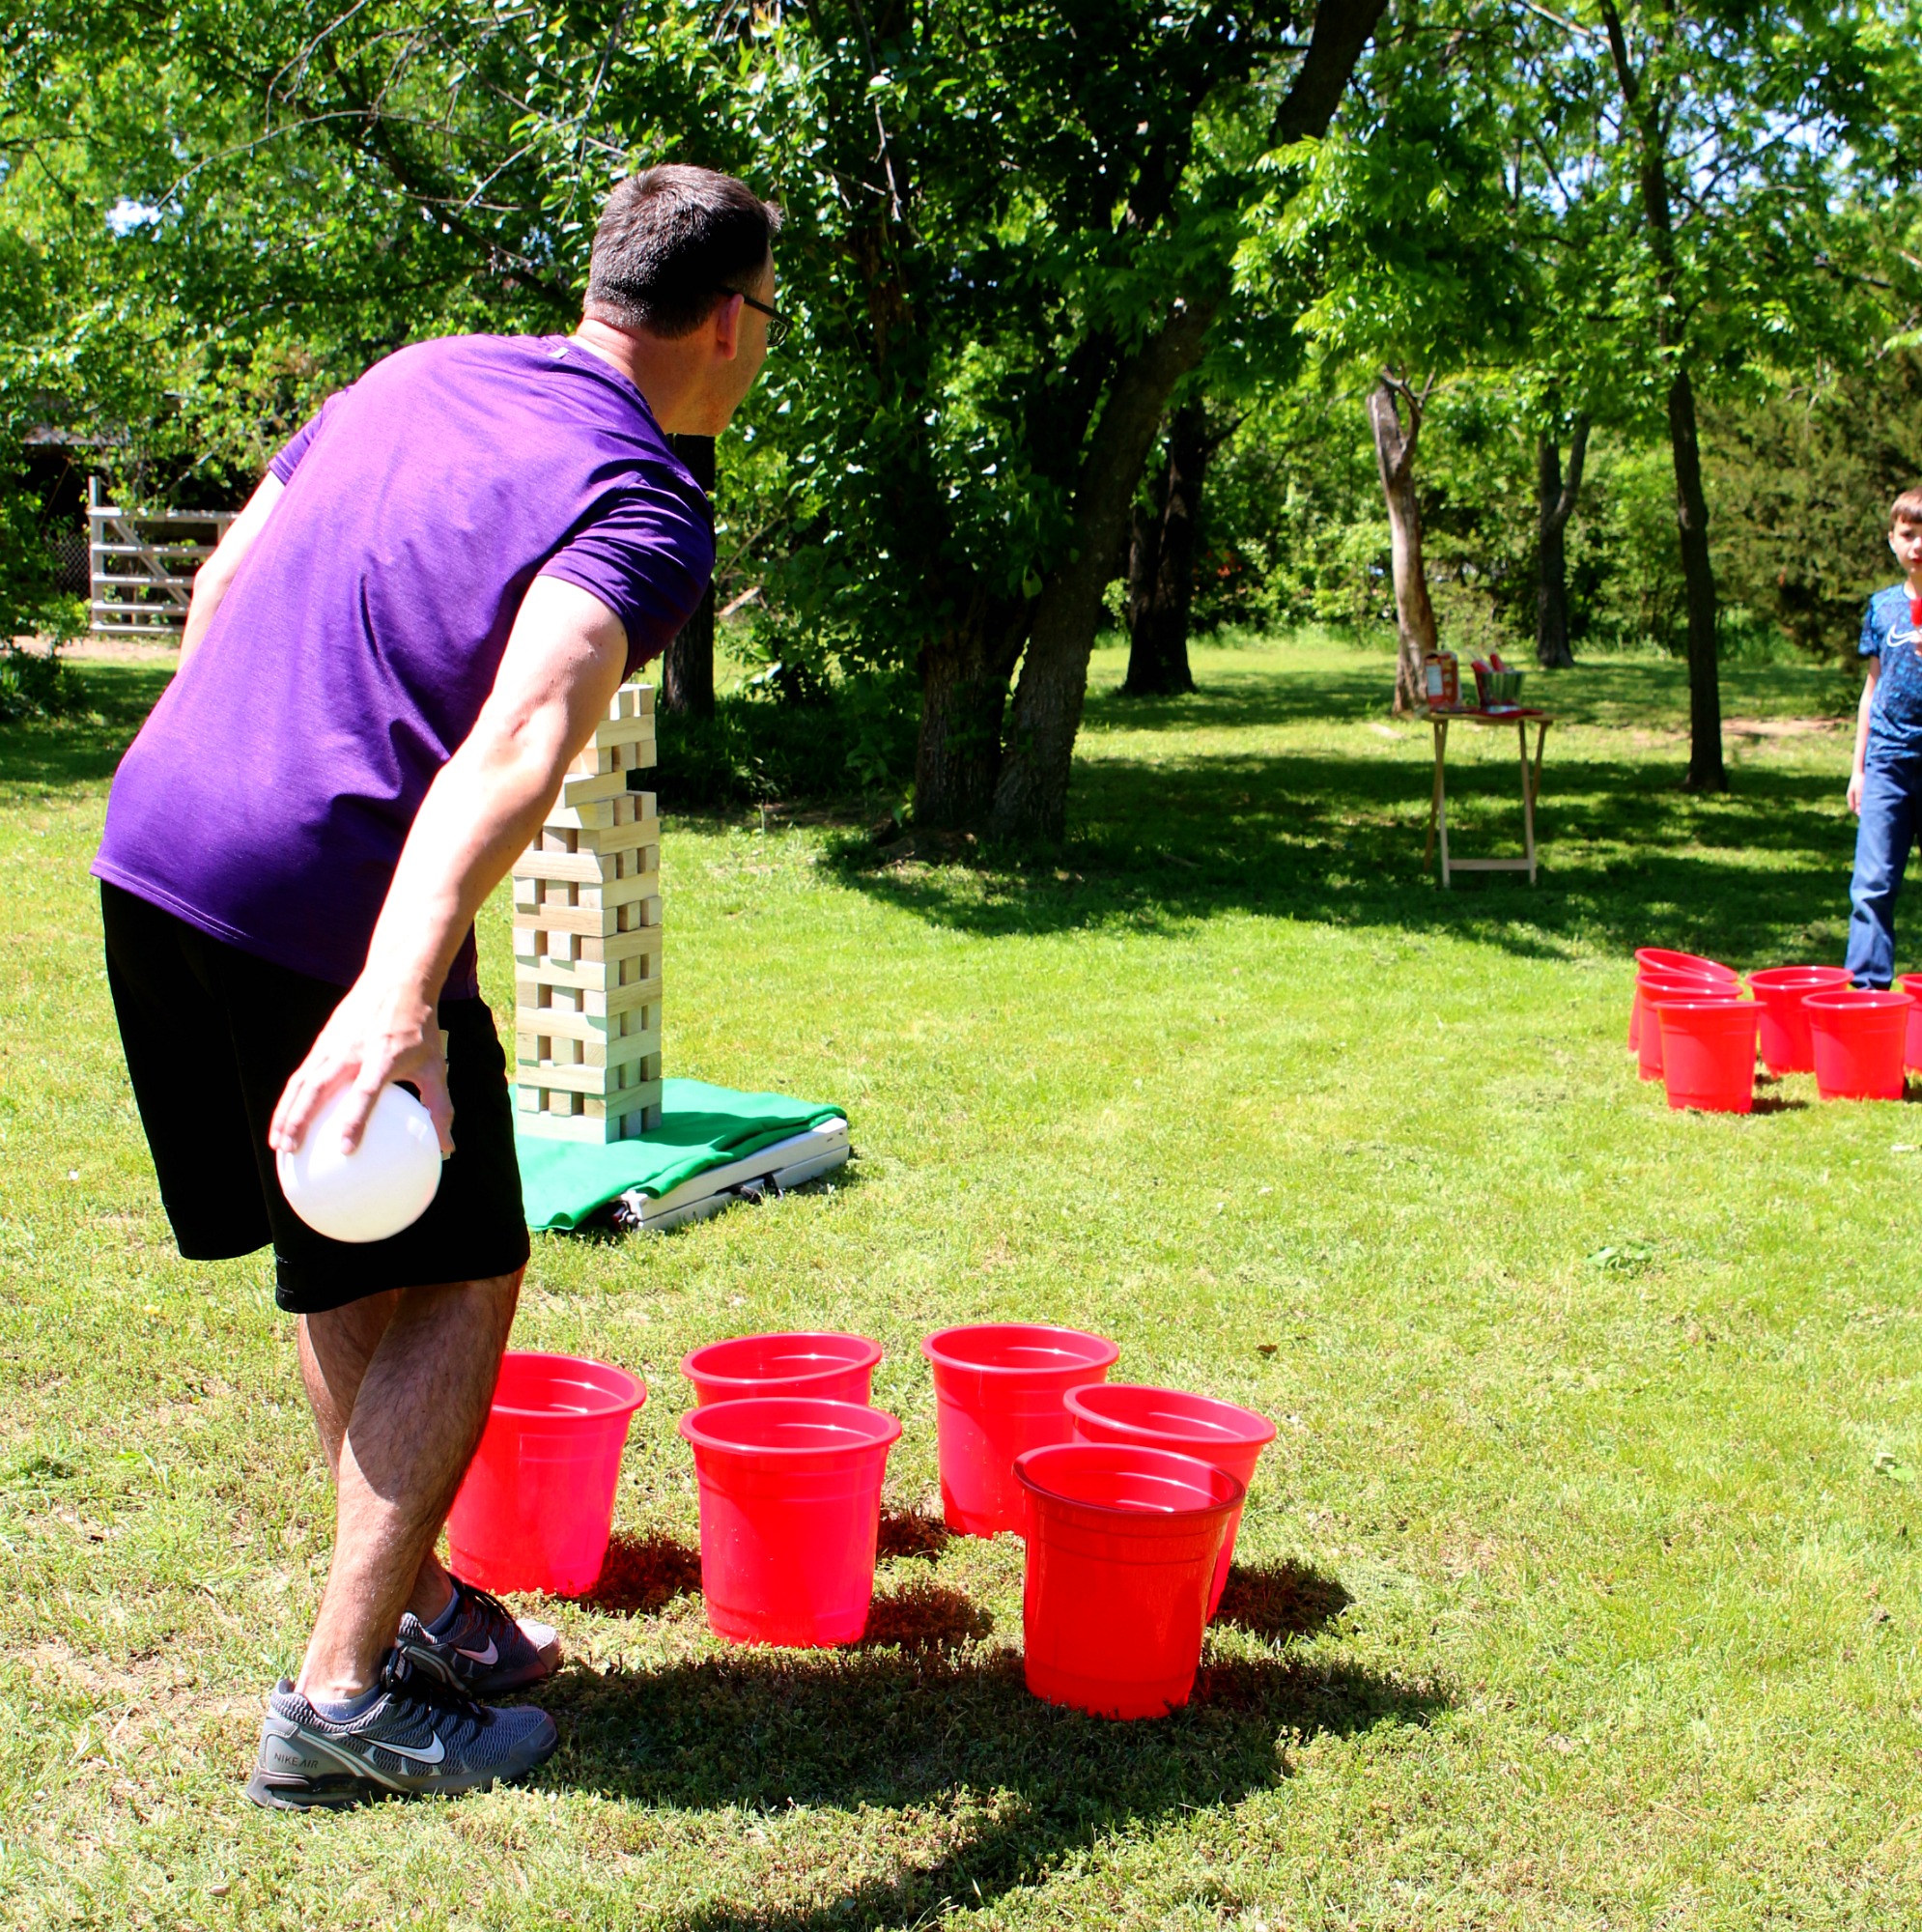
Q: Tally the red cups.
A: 12